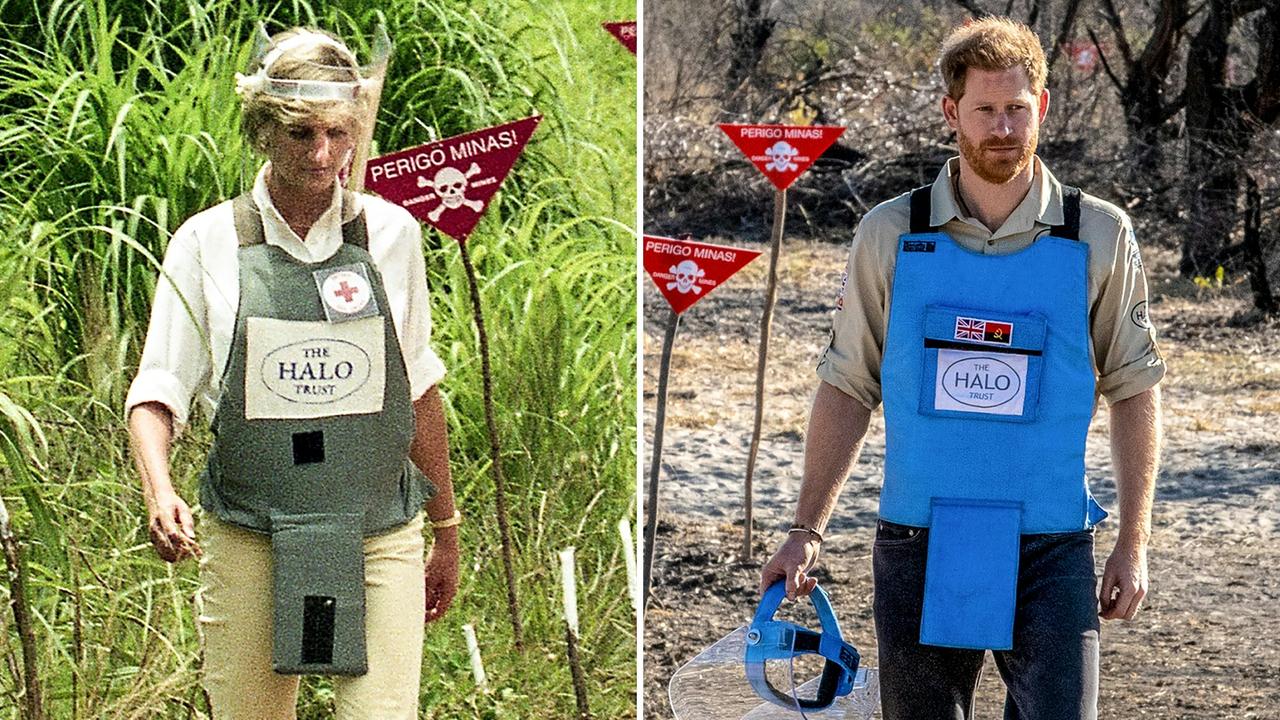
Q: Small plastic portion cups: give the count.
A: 0